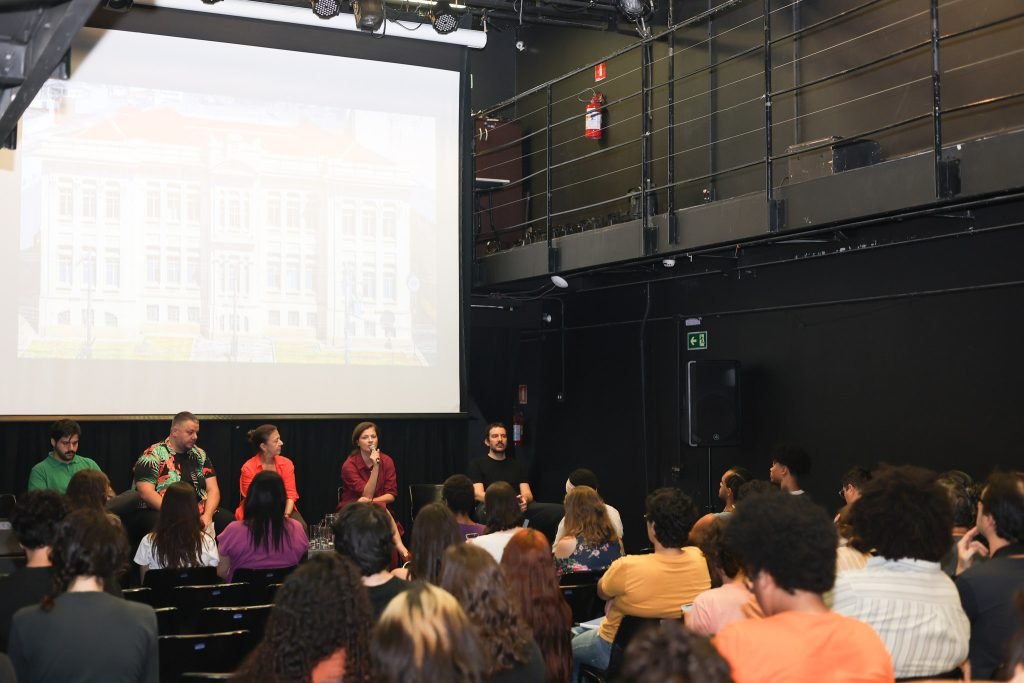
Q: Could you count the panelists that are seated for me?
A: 5